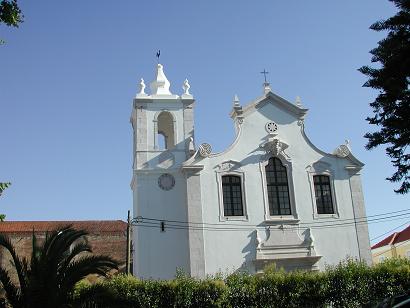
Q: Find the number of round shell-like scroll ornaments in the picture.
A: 2